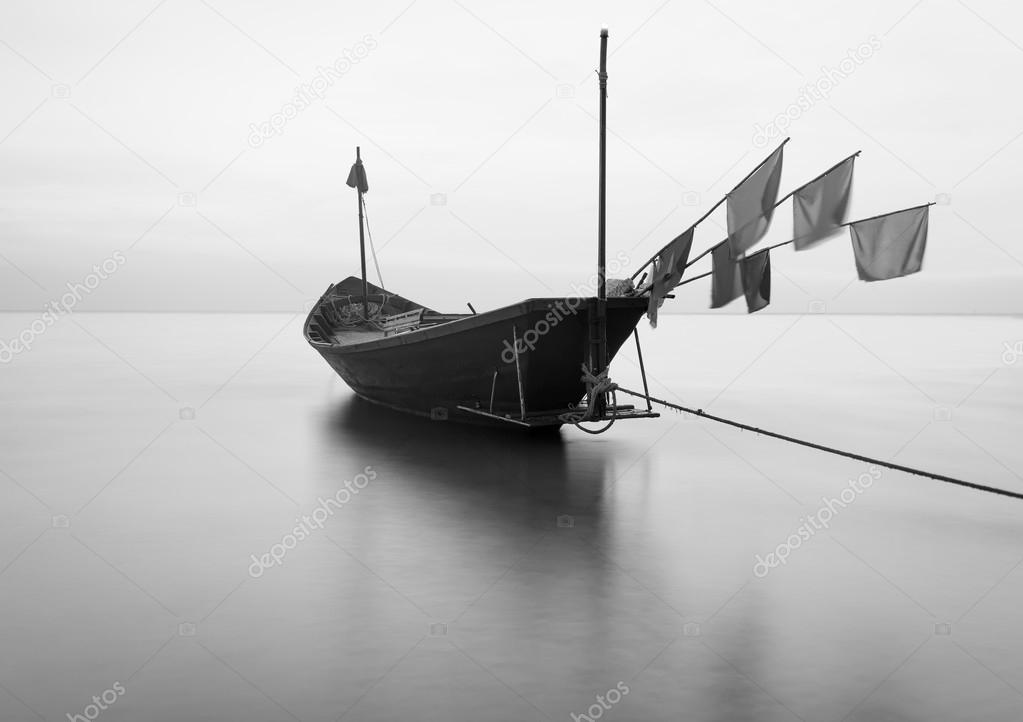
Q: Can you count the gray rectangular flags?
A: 6